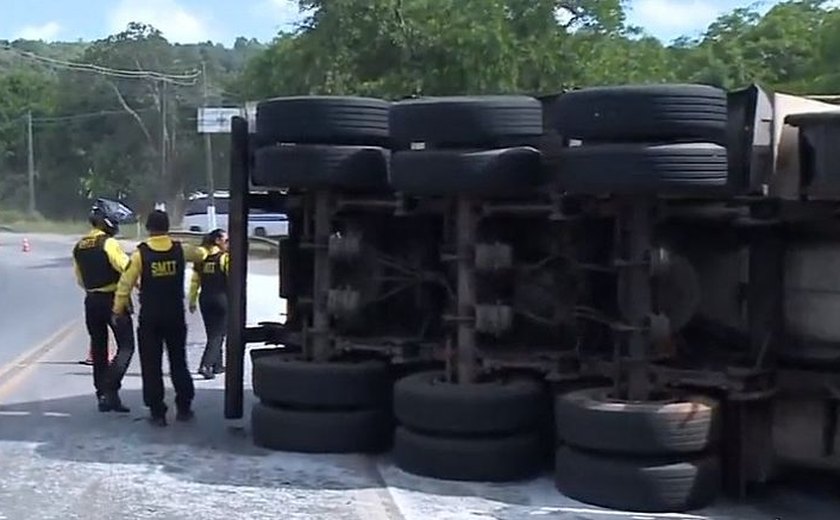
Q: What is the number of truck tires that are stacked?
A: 12